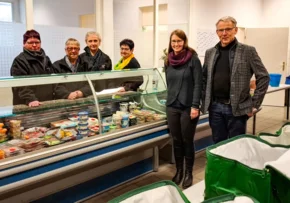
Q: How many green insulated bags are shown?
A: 4